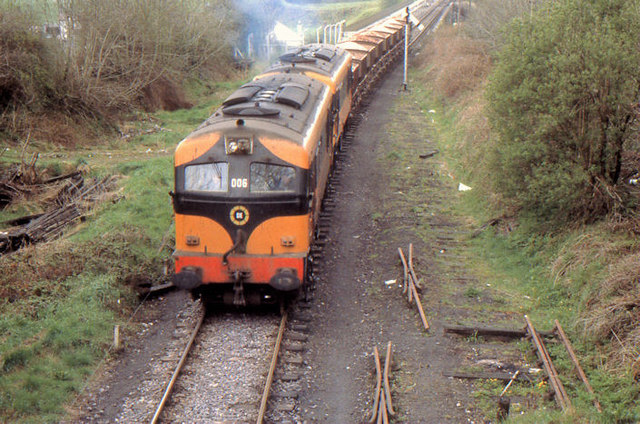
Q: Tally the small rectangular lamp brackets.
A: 2